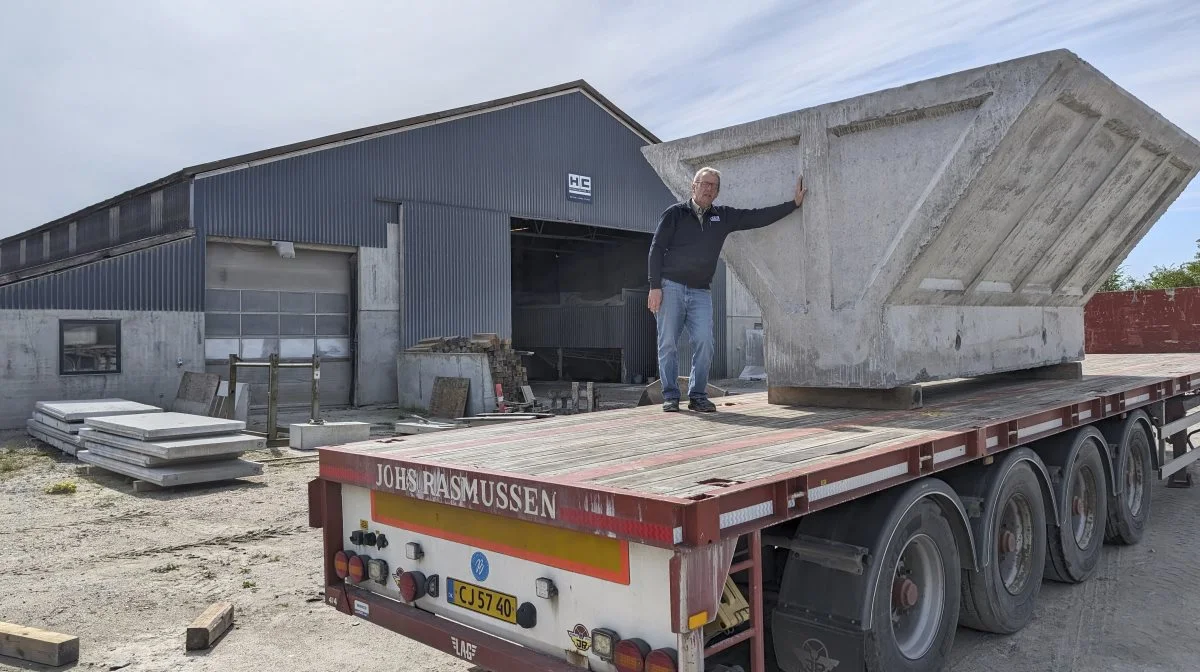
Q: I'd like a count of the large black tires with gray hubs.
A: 4